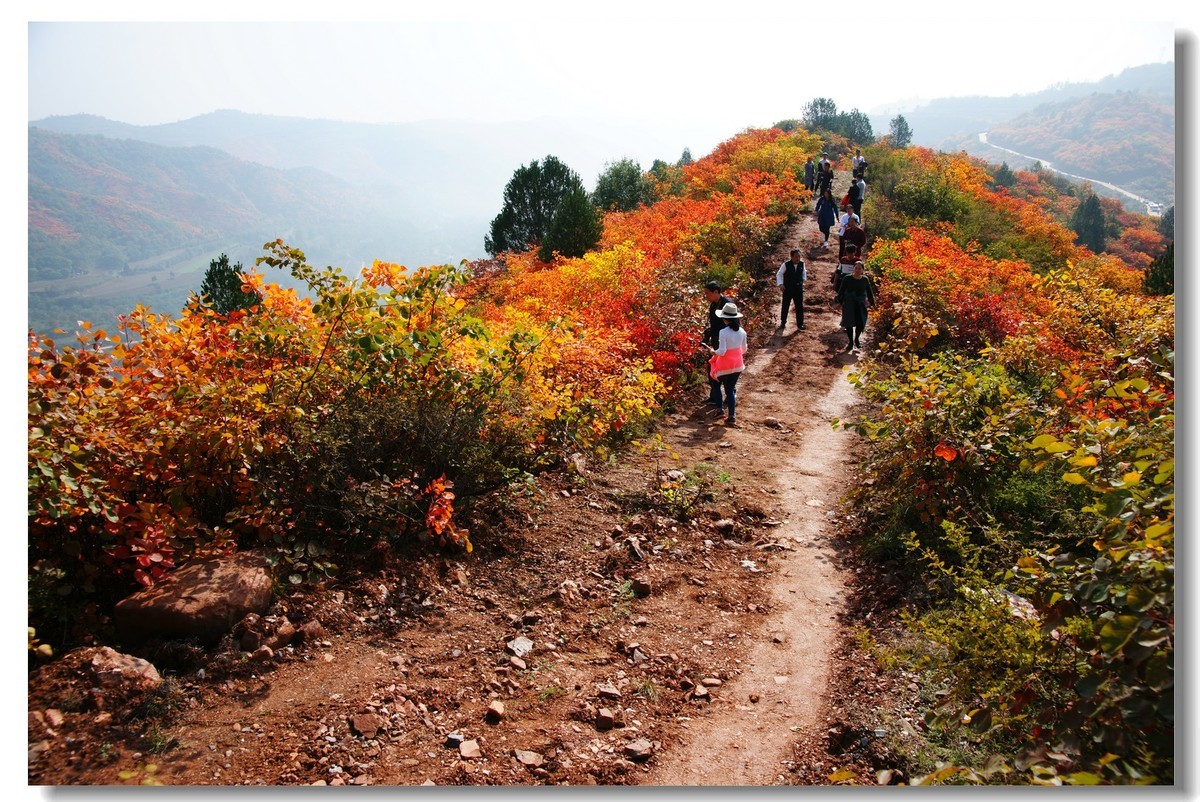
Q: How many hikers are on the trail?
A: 14